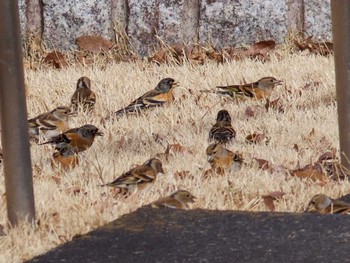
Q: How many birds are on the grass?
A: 11